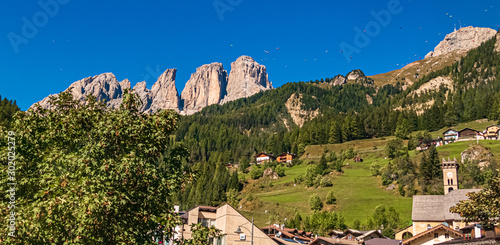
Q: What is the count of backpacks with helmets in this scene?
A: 0